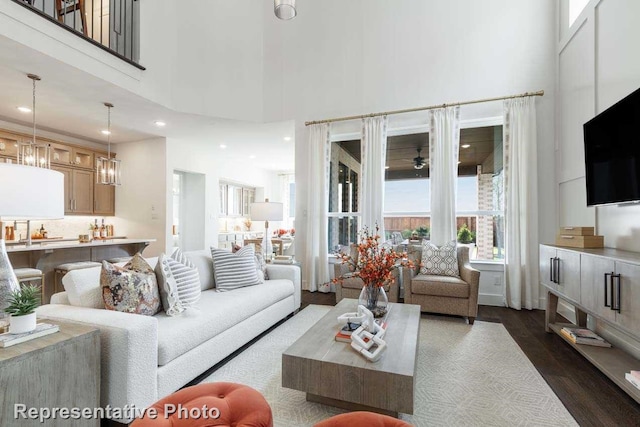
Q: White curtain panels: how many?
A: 4